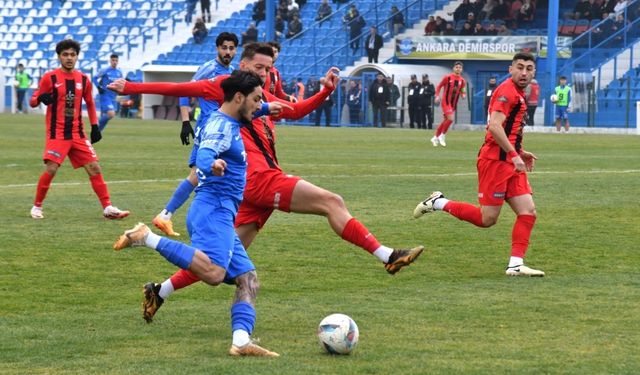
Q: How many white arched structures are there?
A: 1